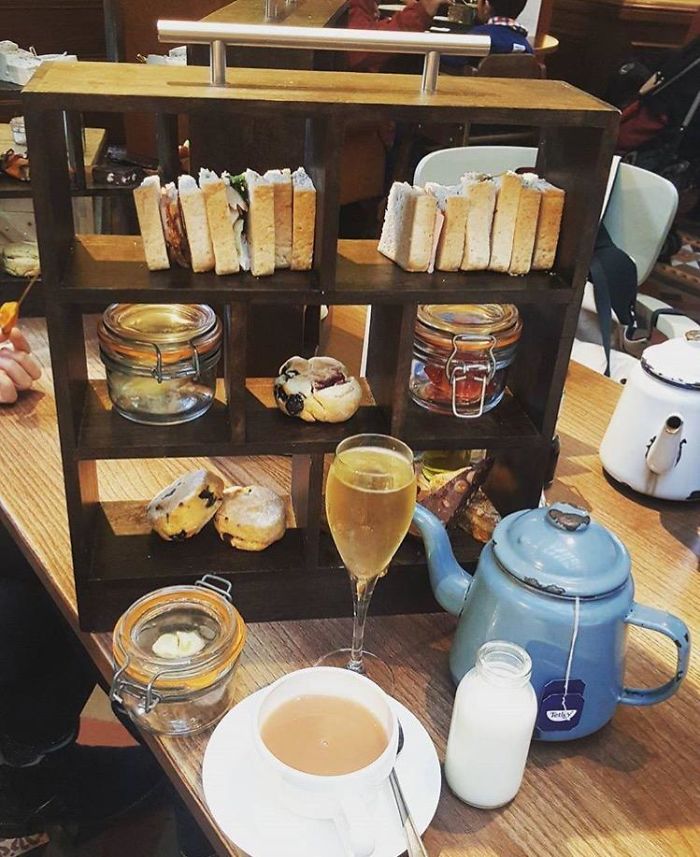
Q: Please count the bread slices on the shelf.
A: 12